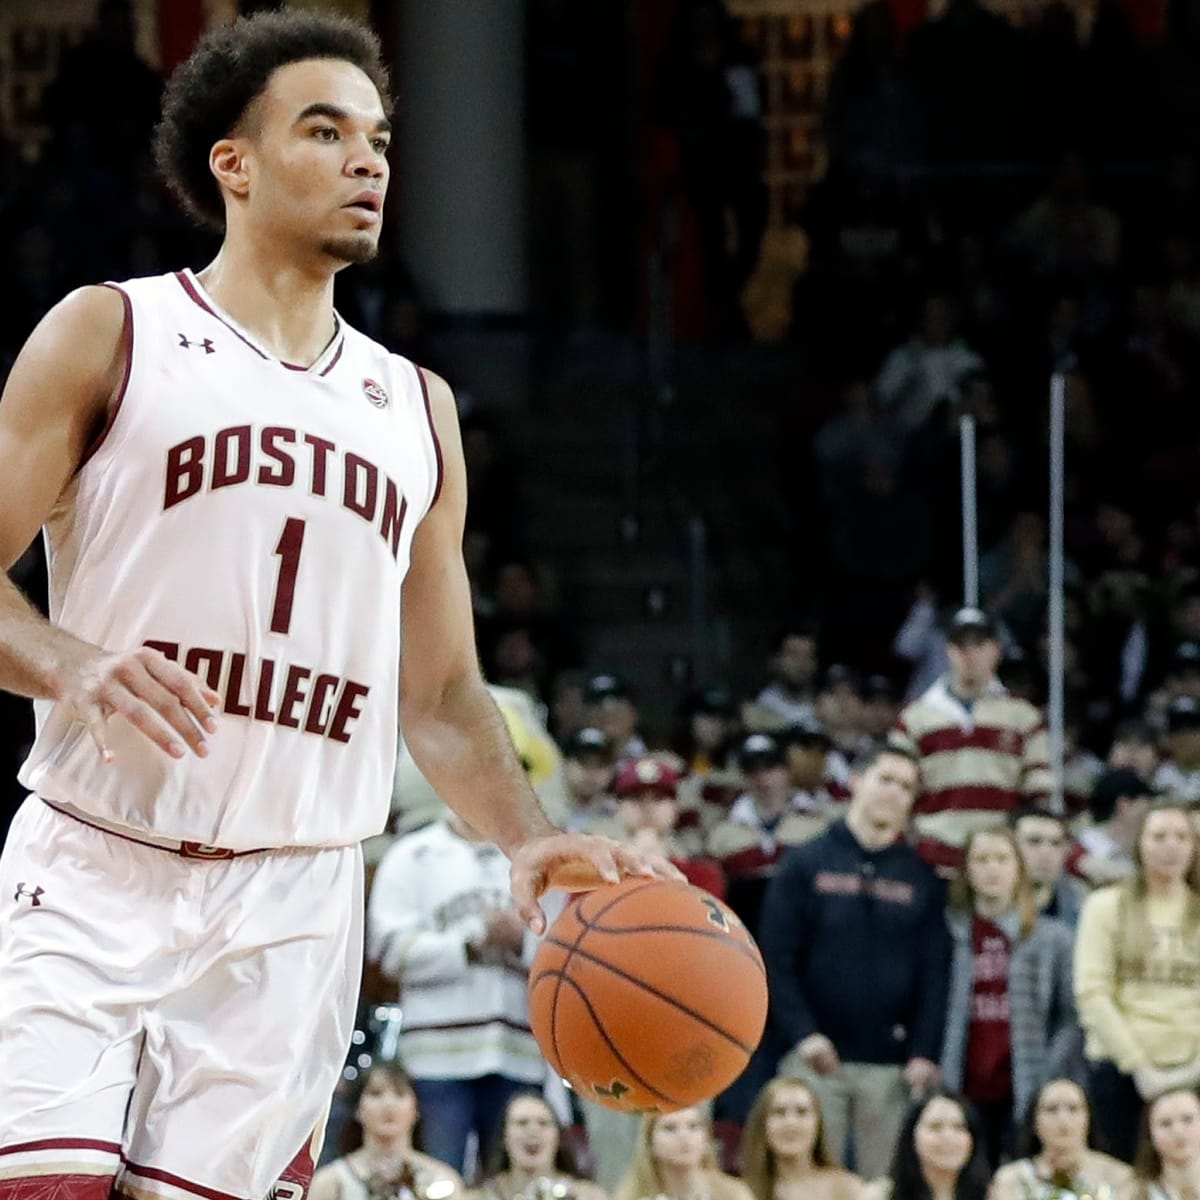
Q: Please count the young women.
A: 9